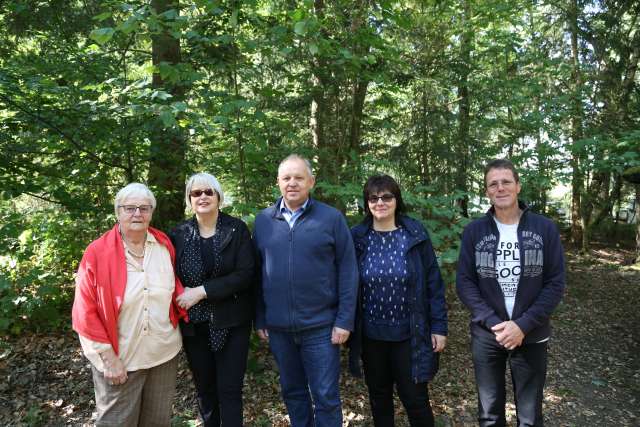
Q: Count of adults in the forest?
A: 5